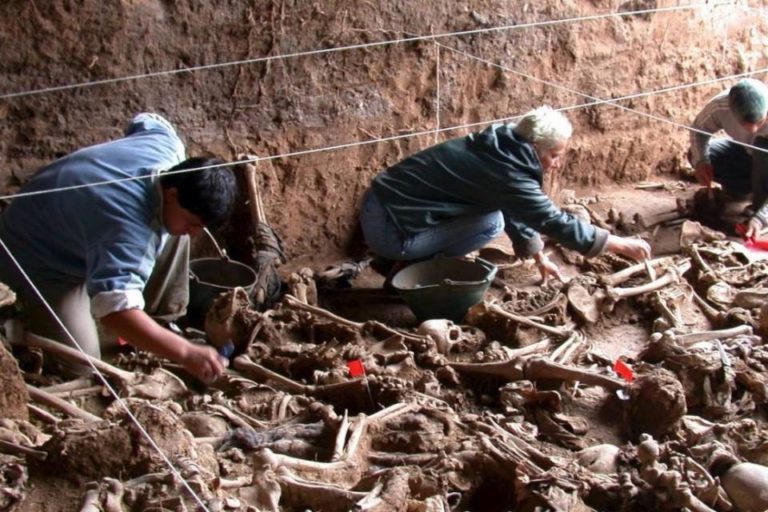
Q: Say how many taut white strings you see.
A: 5